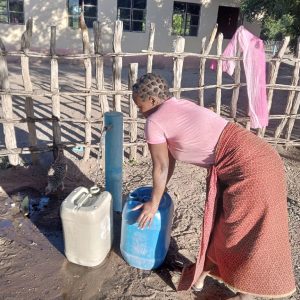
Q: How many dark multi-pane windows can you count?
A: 4